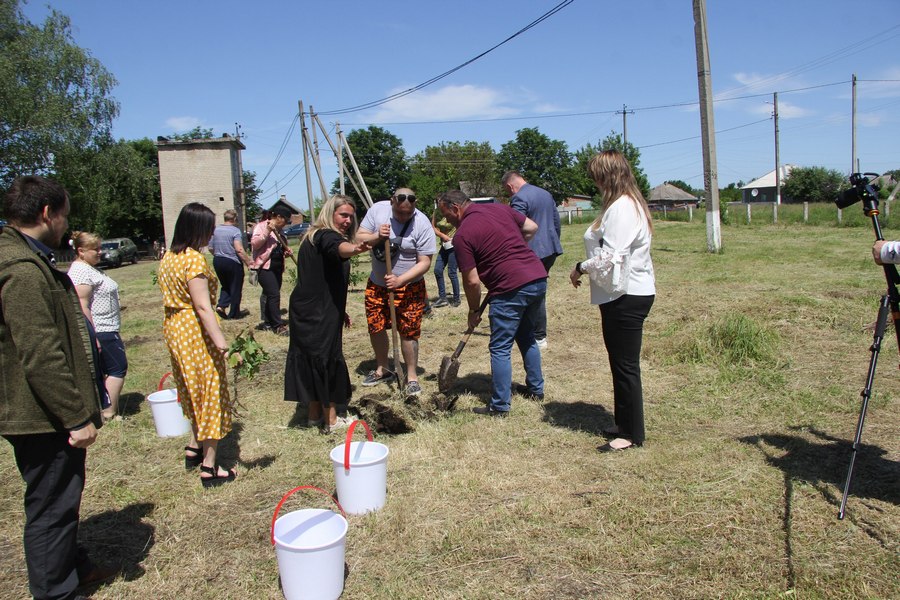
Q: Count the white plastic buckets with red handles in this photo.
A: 3